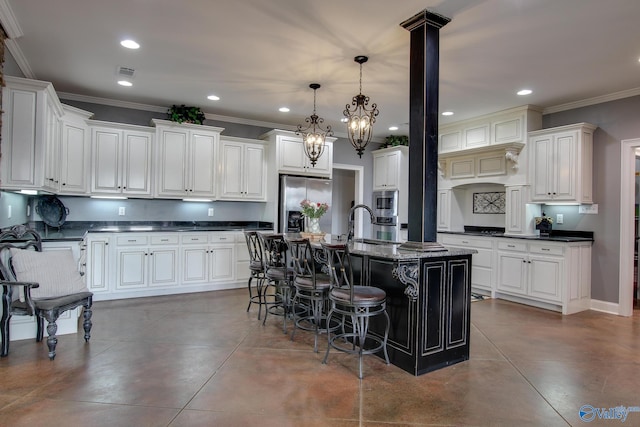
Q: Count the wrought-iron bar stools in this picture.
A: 4